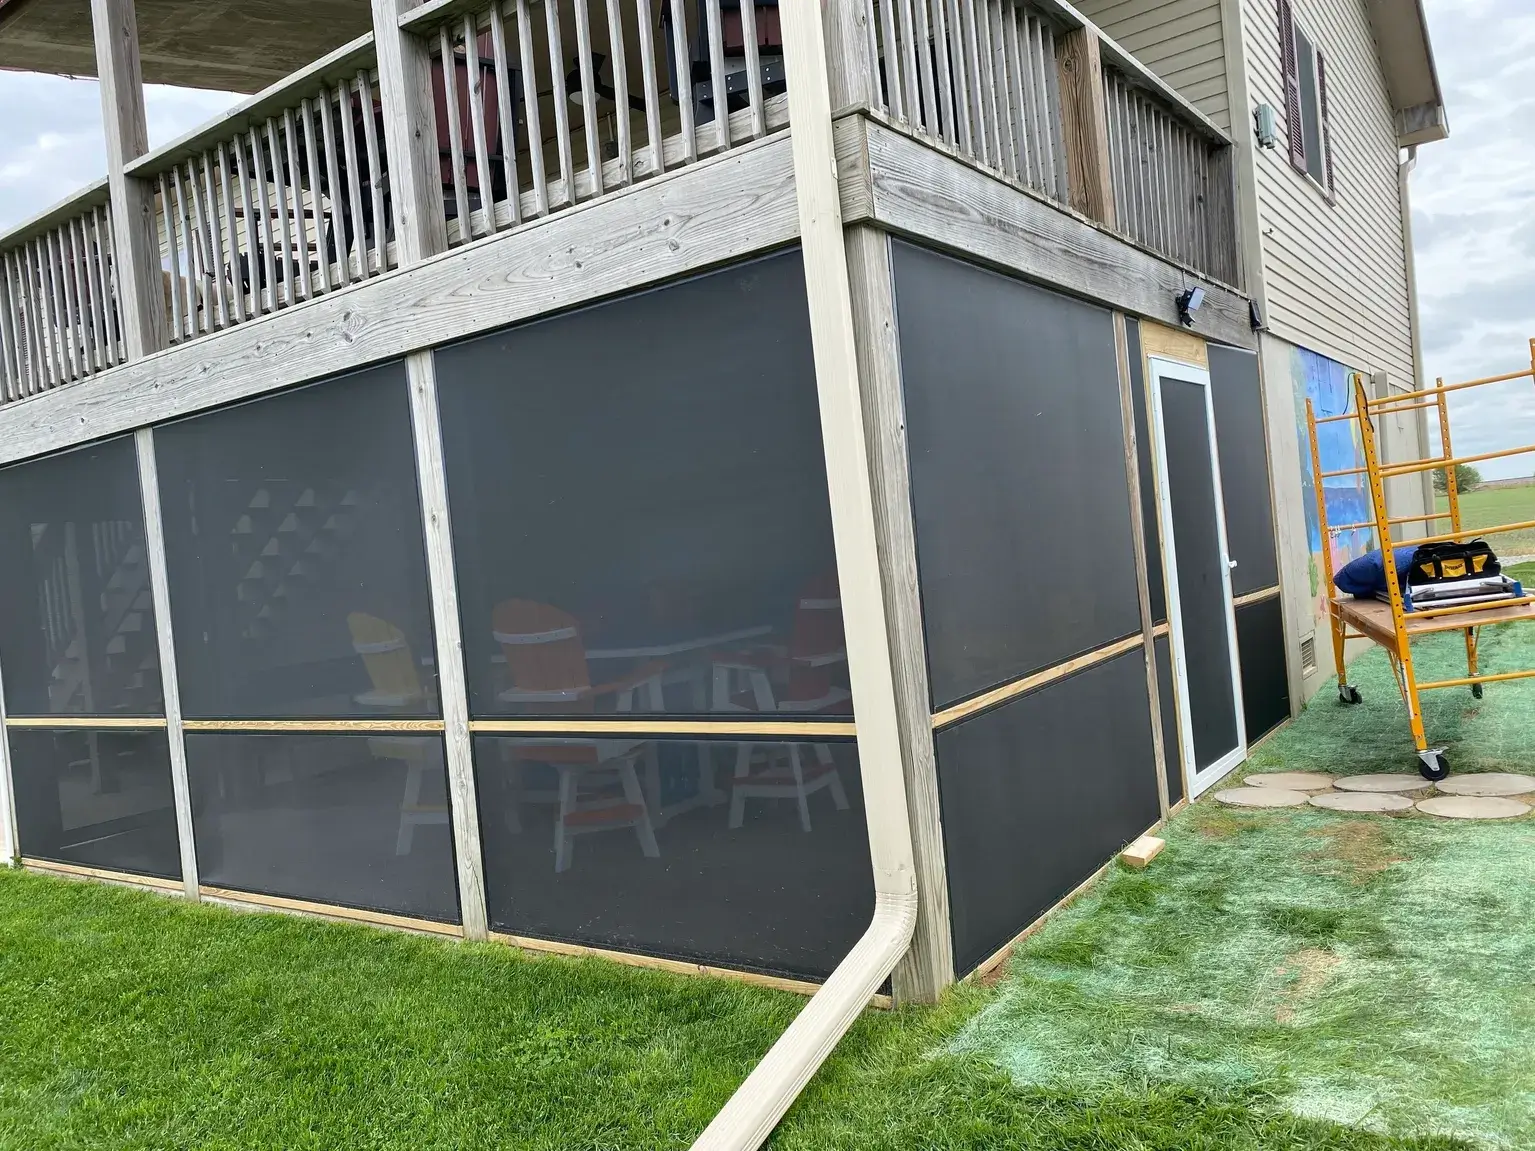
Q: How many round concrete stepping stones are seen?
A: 6